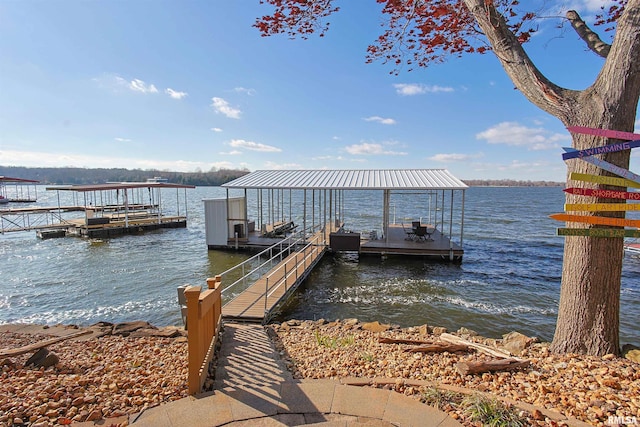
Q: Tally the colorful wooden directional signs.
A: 8